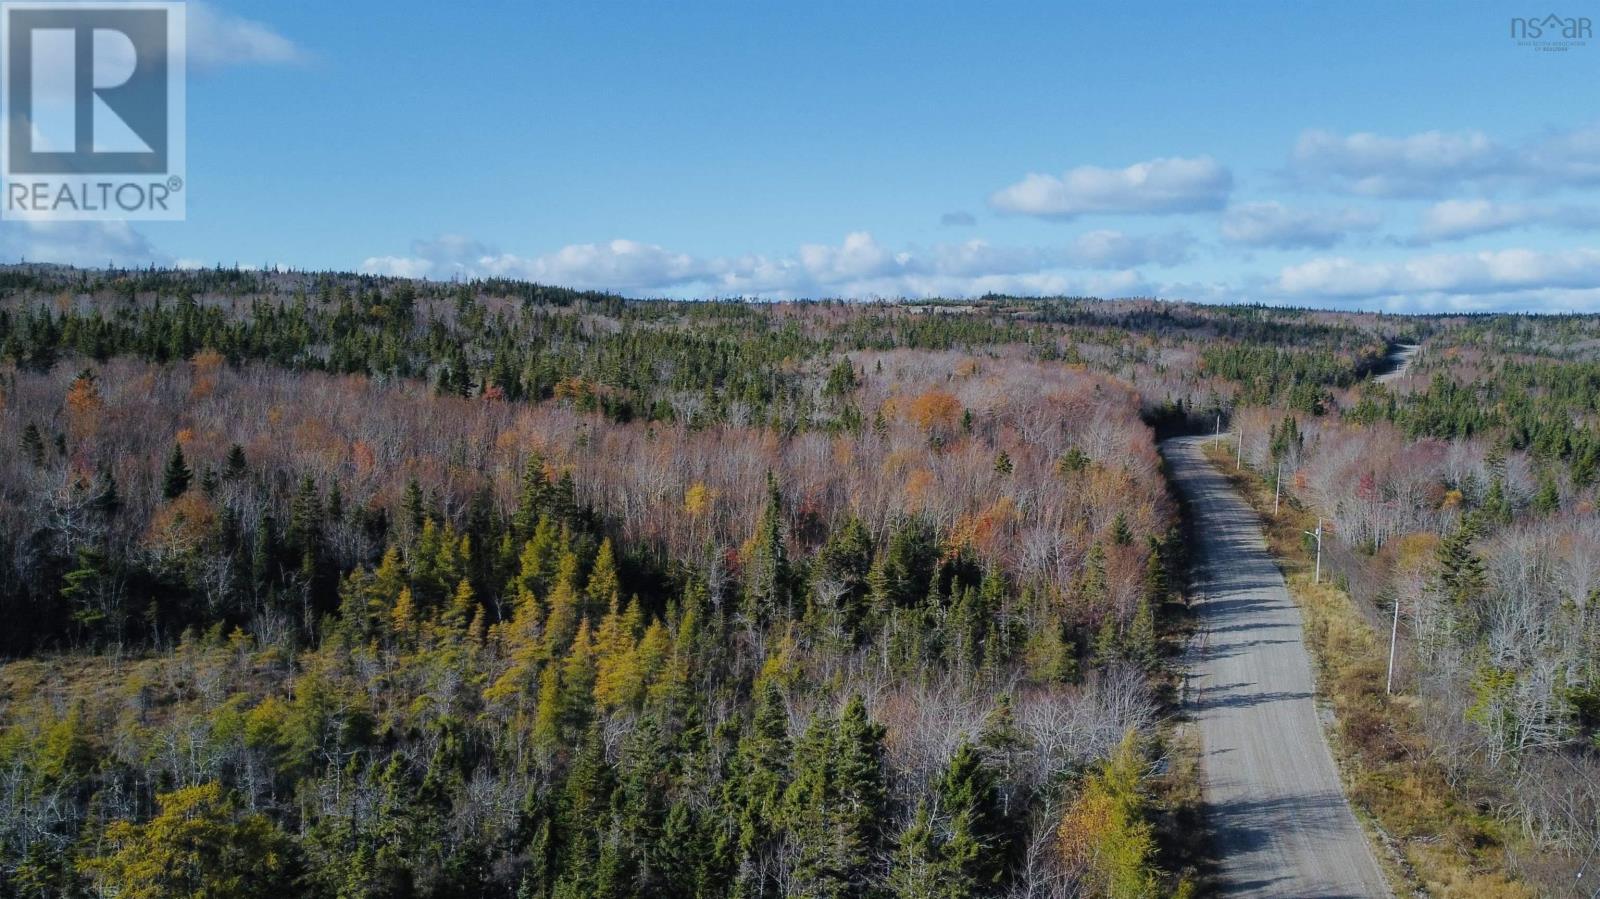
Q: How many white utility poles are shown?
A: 5